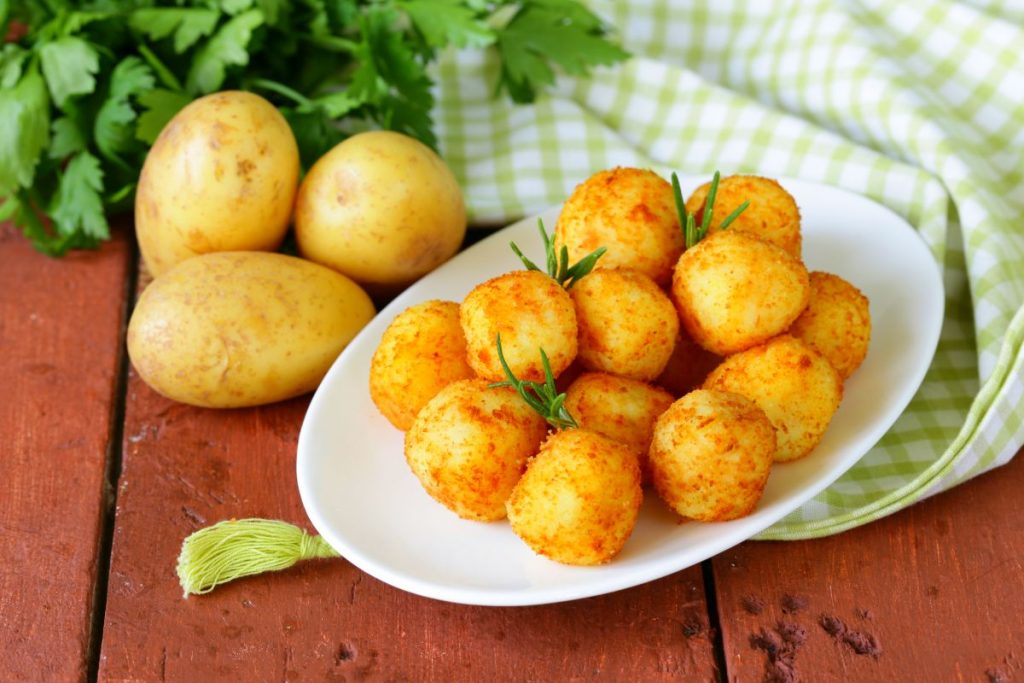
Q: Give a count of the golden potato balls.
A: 13